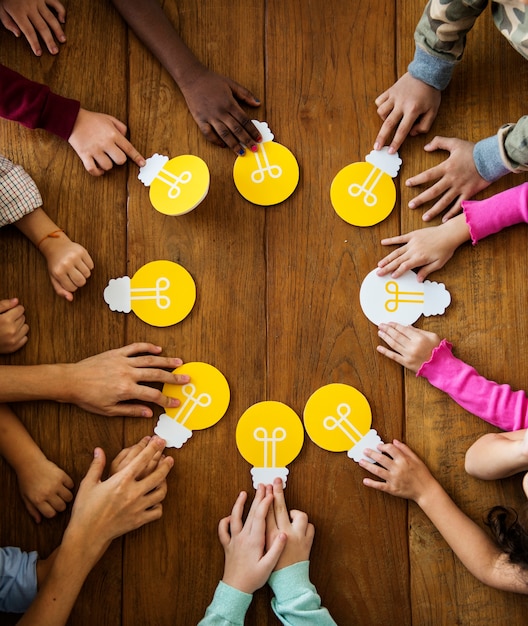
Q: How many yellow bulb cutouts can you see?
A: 7